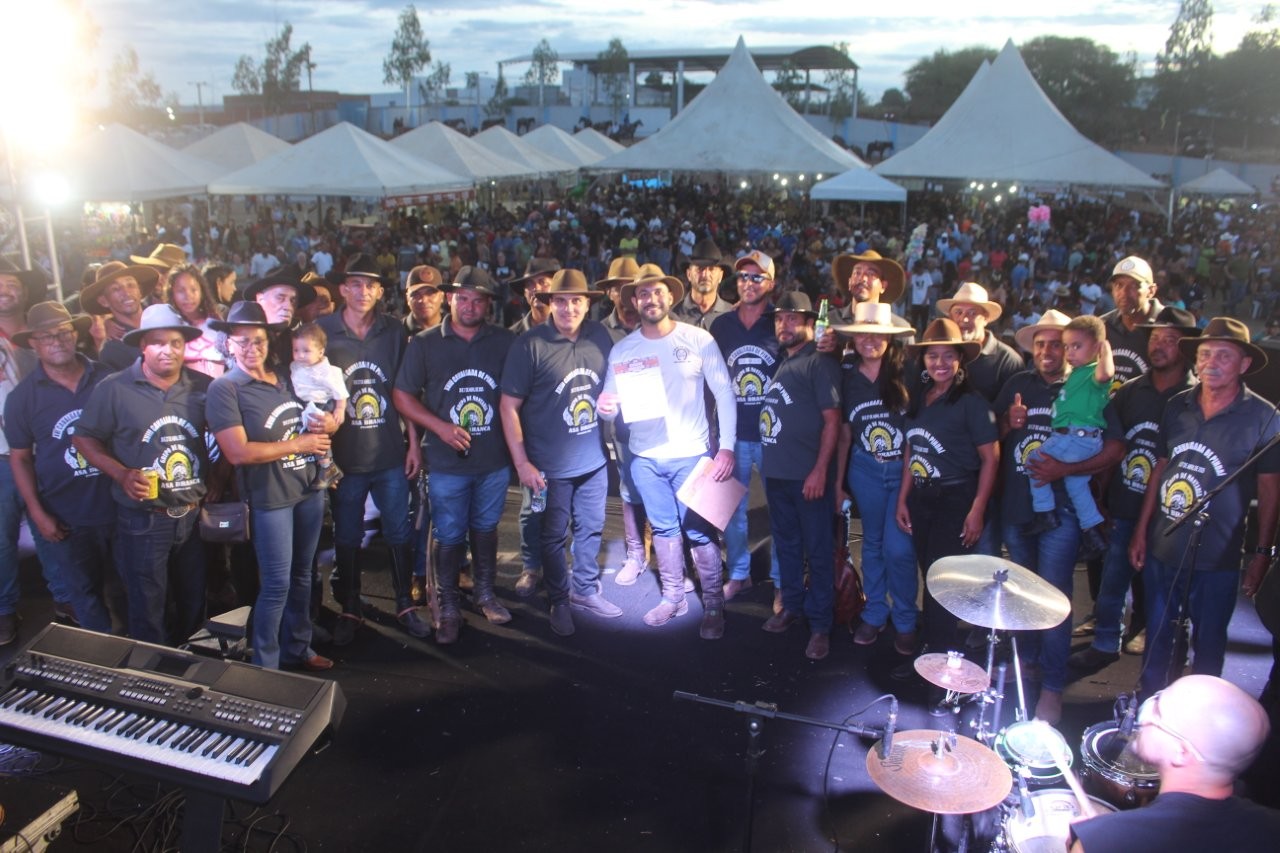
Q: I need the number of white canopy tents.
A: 12